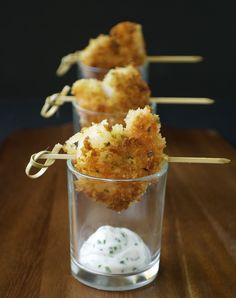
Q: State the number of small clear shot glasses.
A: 3